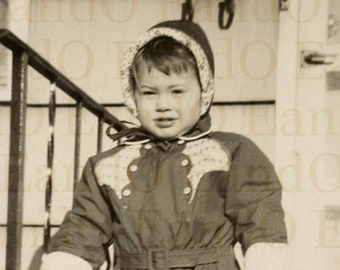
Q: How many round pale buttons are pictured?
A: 6